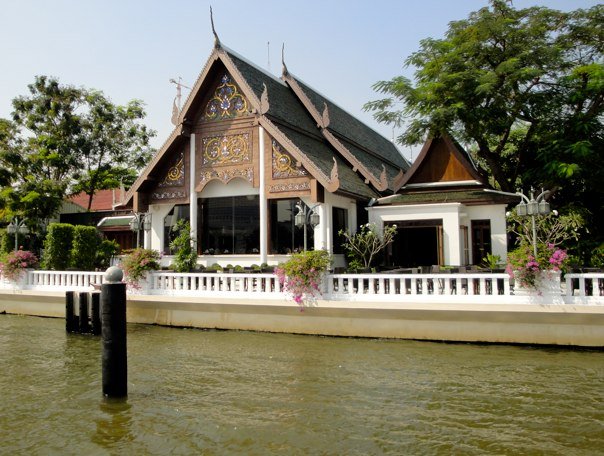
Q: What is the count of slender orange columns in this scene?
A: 0